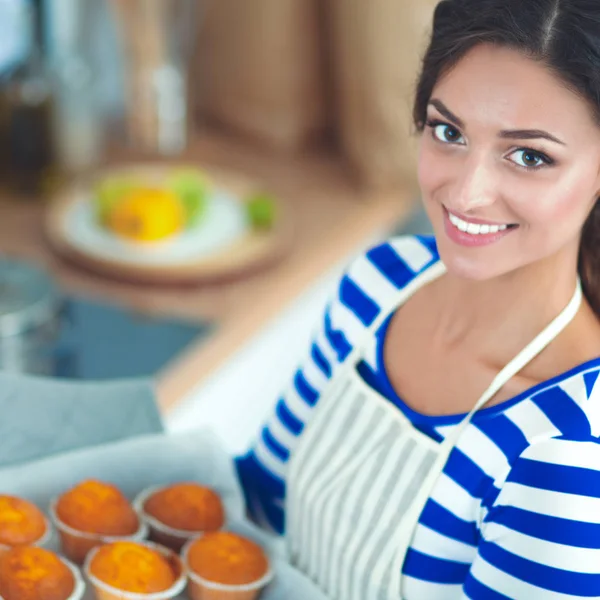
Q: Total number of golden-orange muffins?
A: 6